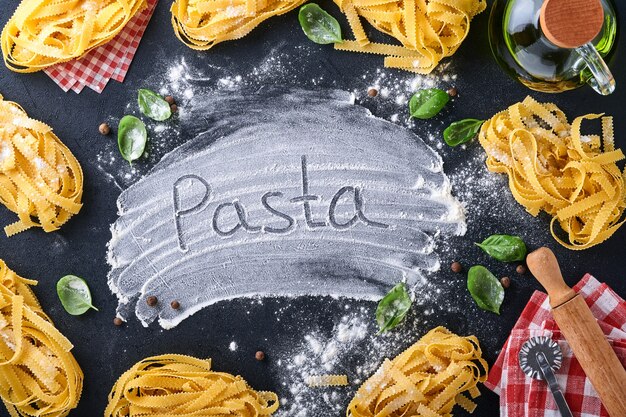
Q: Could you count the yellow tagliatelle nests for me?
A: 8